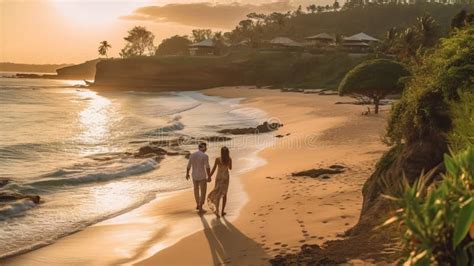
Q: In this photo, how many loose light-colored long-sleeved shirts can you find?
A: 1